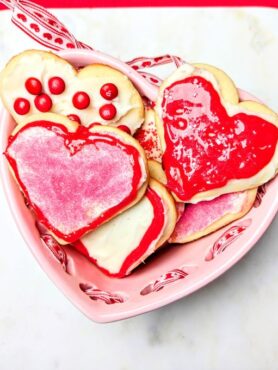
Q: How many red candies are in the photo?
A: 10